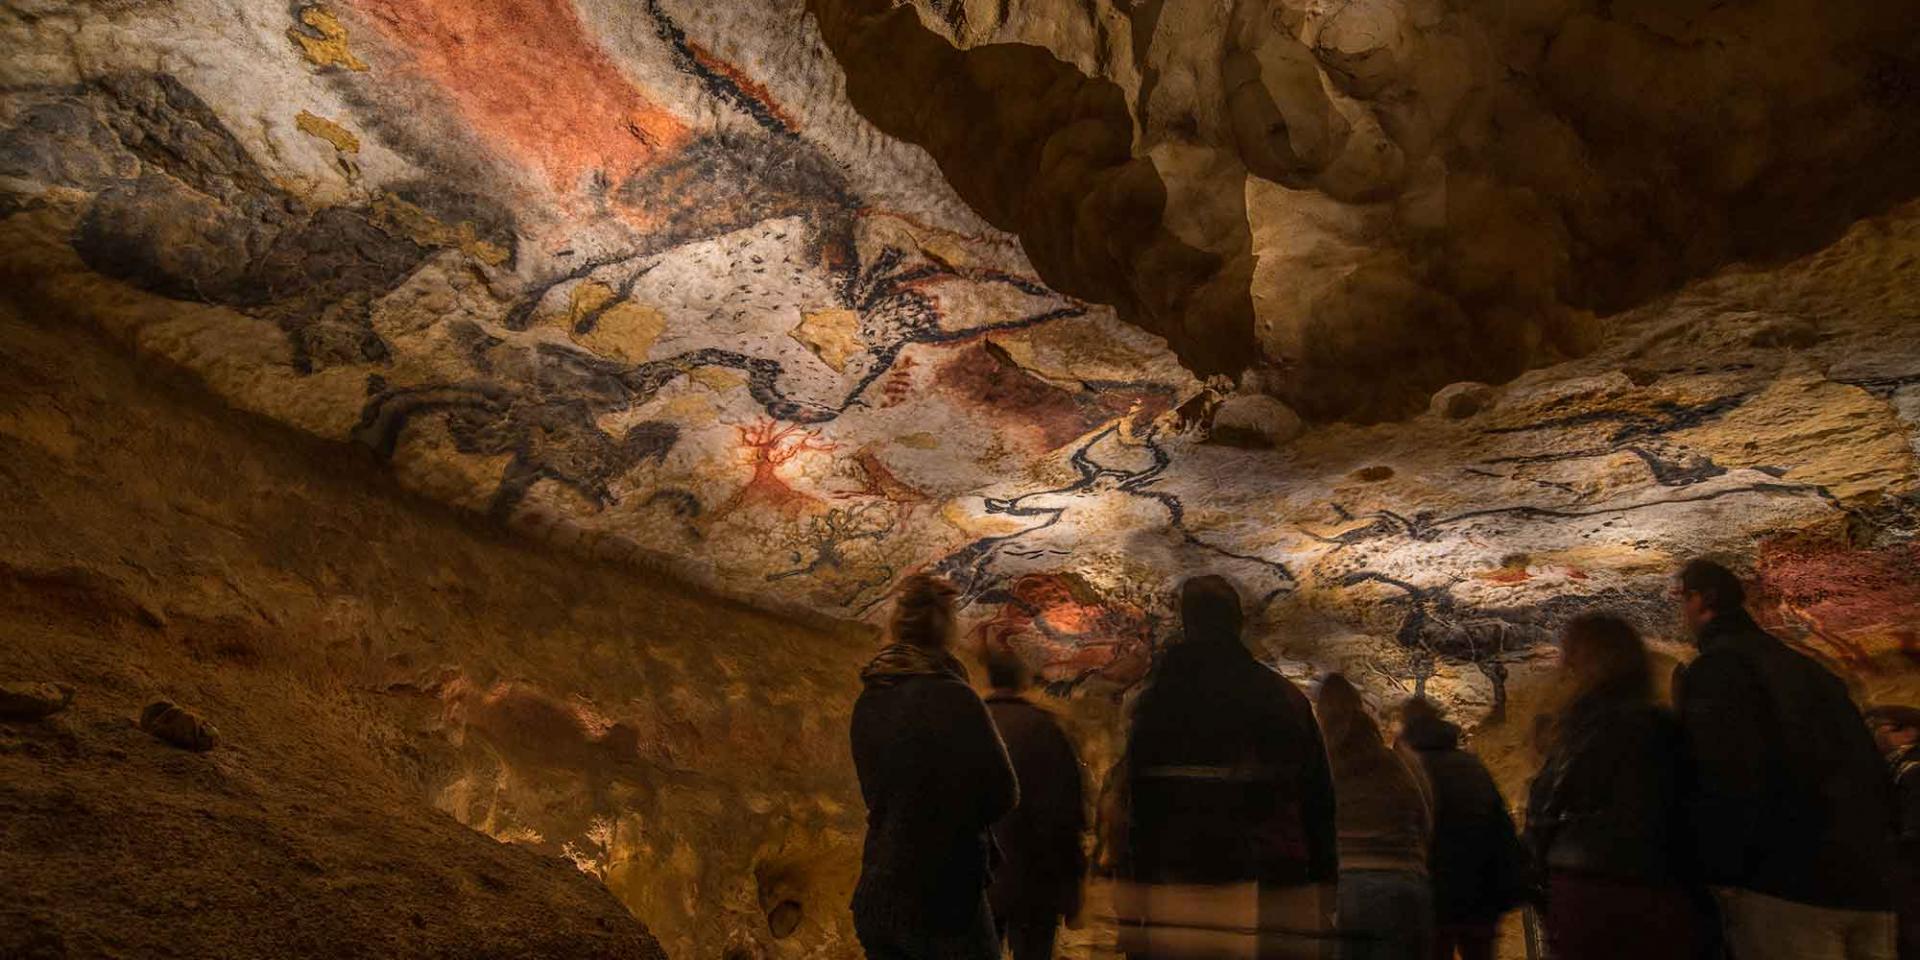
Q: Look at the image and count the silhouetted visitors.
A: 8